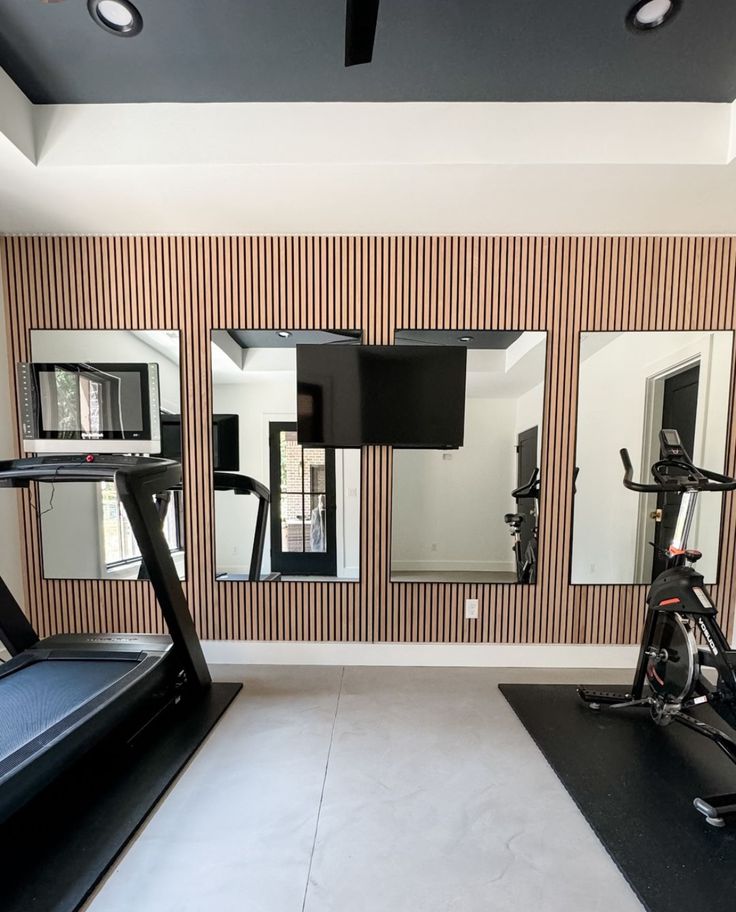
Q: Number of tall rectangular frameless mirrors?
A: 4